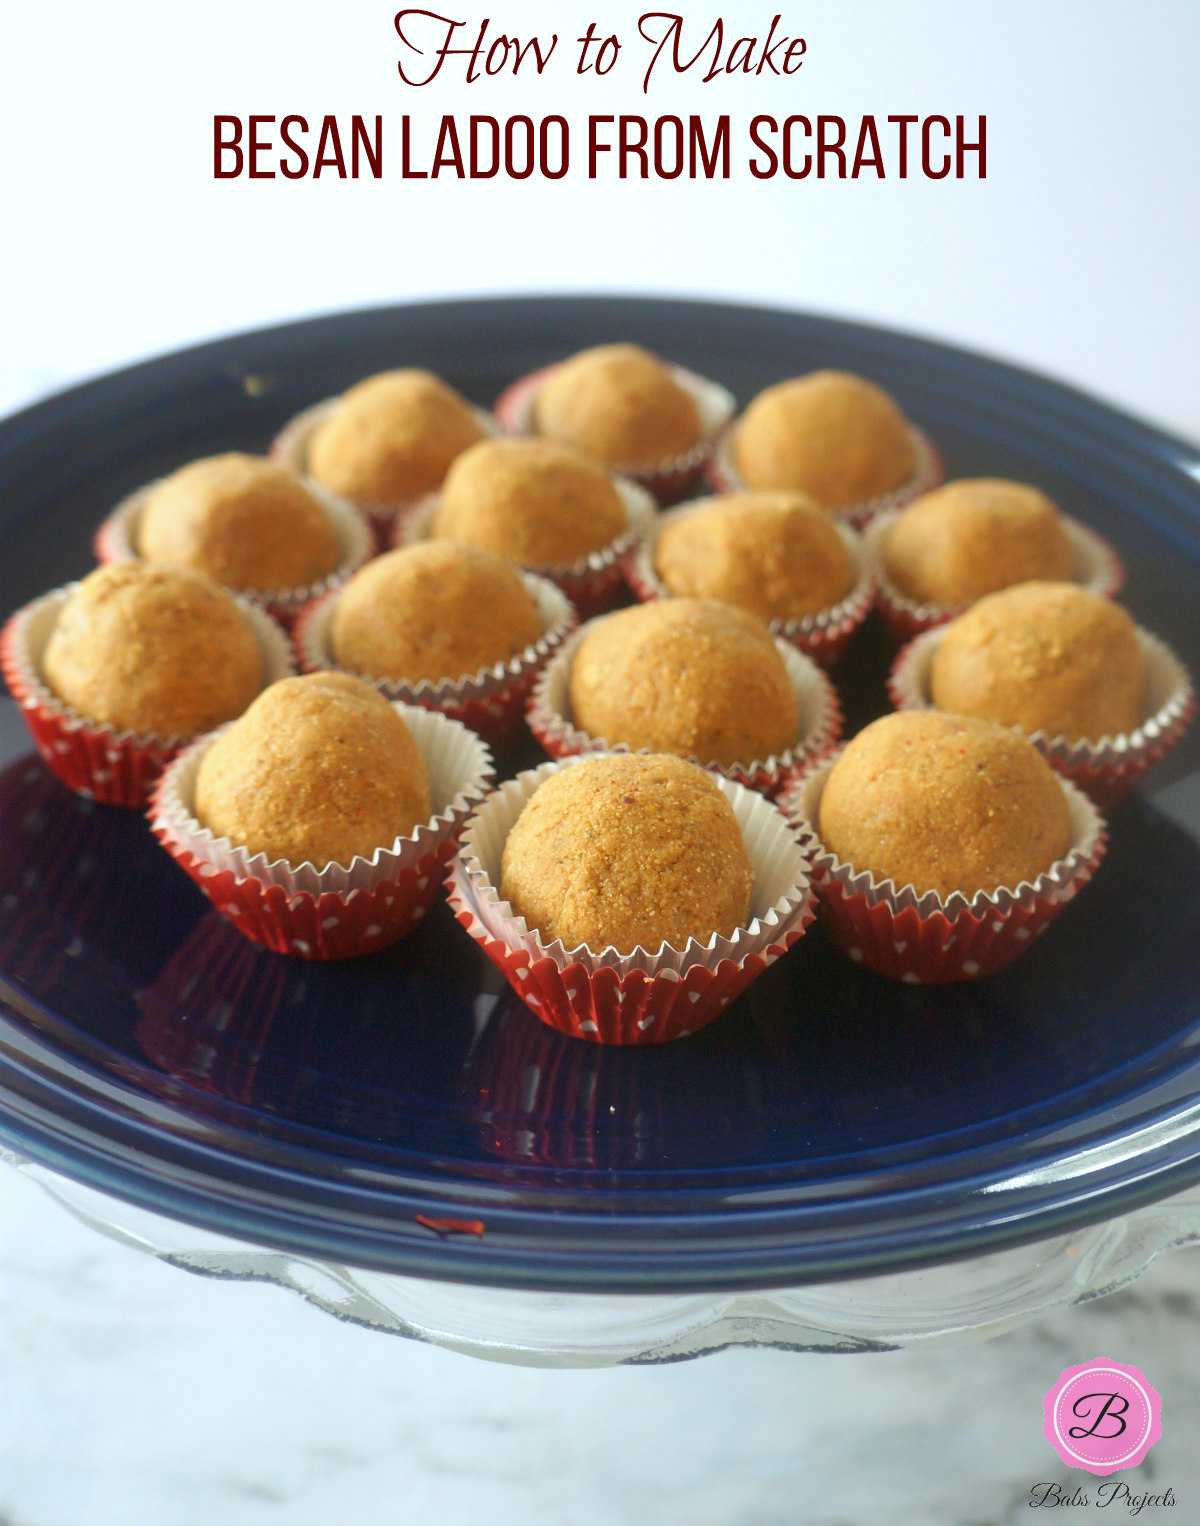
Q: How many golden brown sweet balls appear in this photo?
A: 14